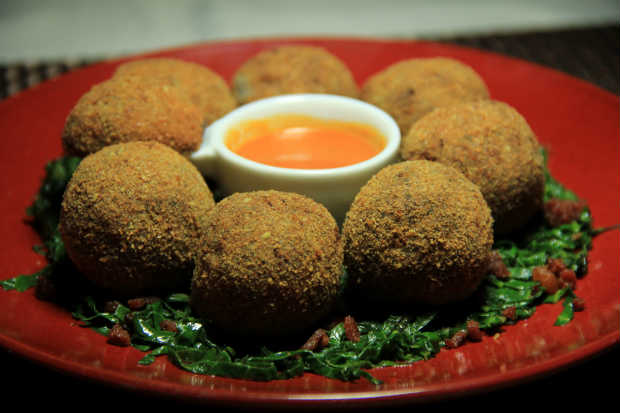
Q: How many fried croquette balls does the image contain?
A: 8